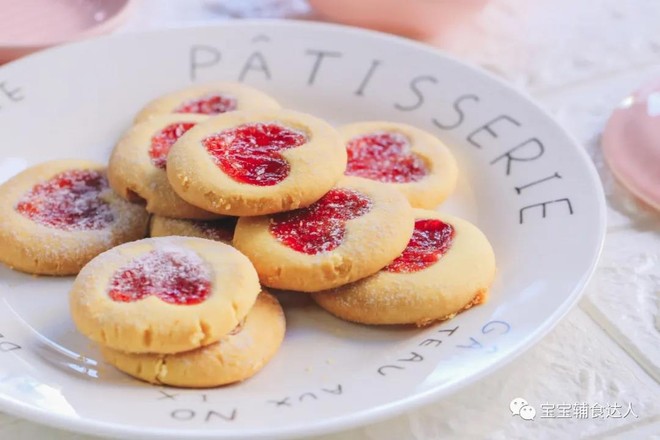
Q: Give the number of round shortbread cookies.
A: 10